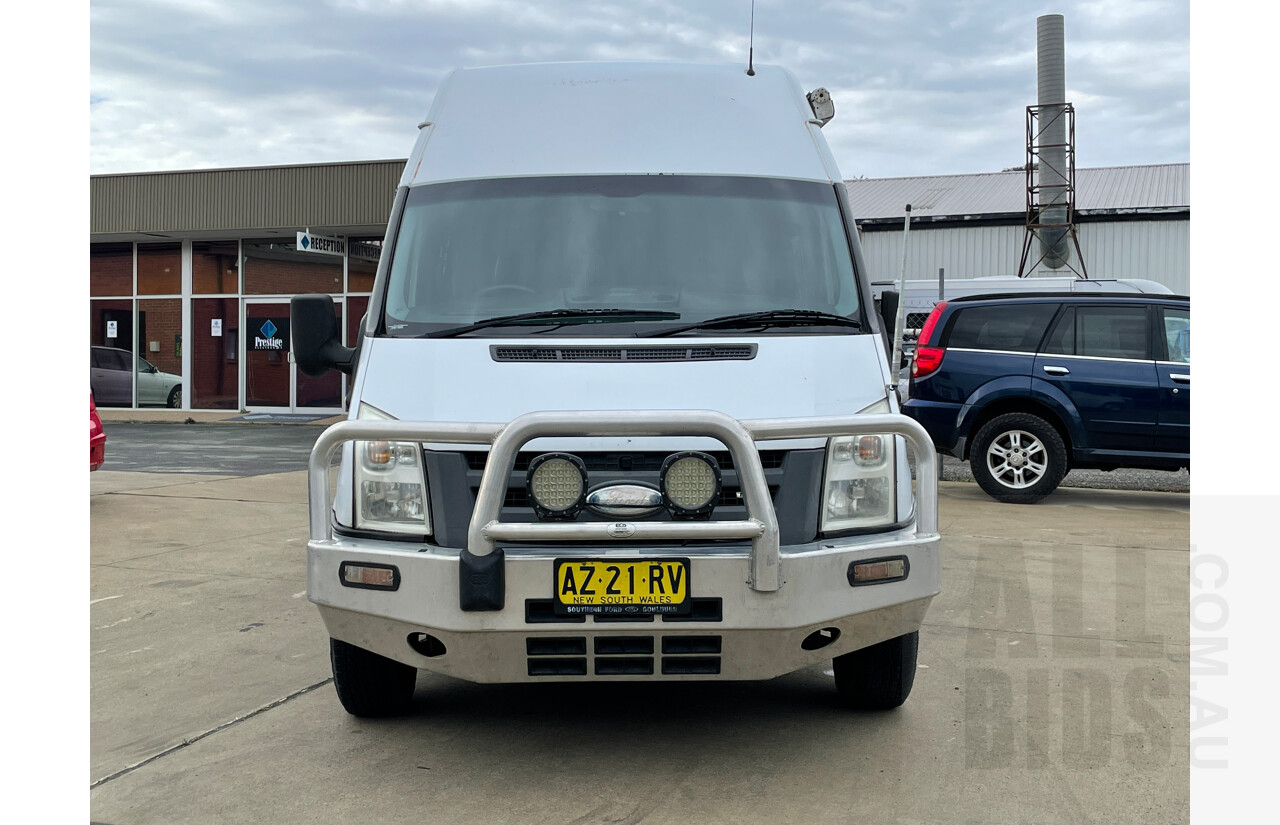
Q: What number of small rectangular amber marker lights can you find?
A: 2